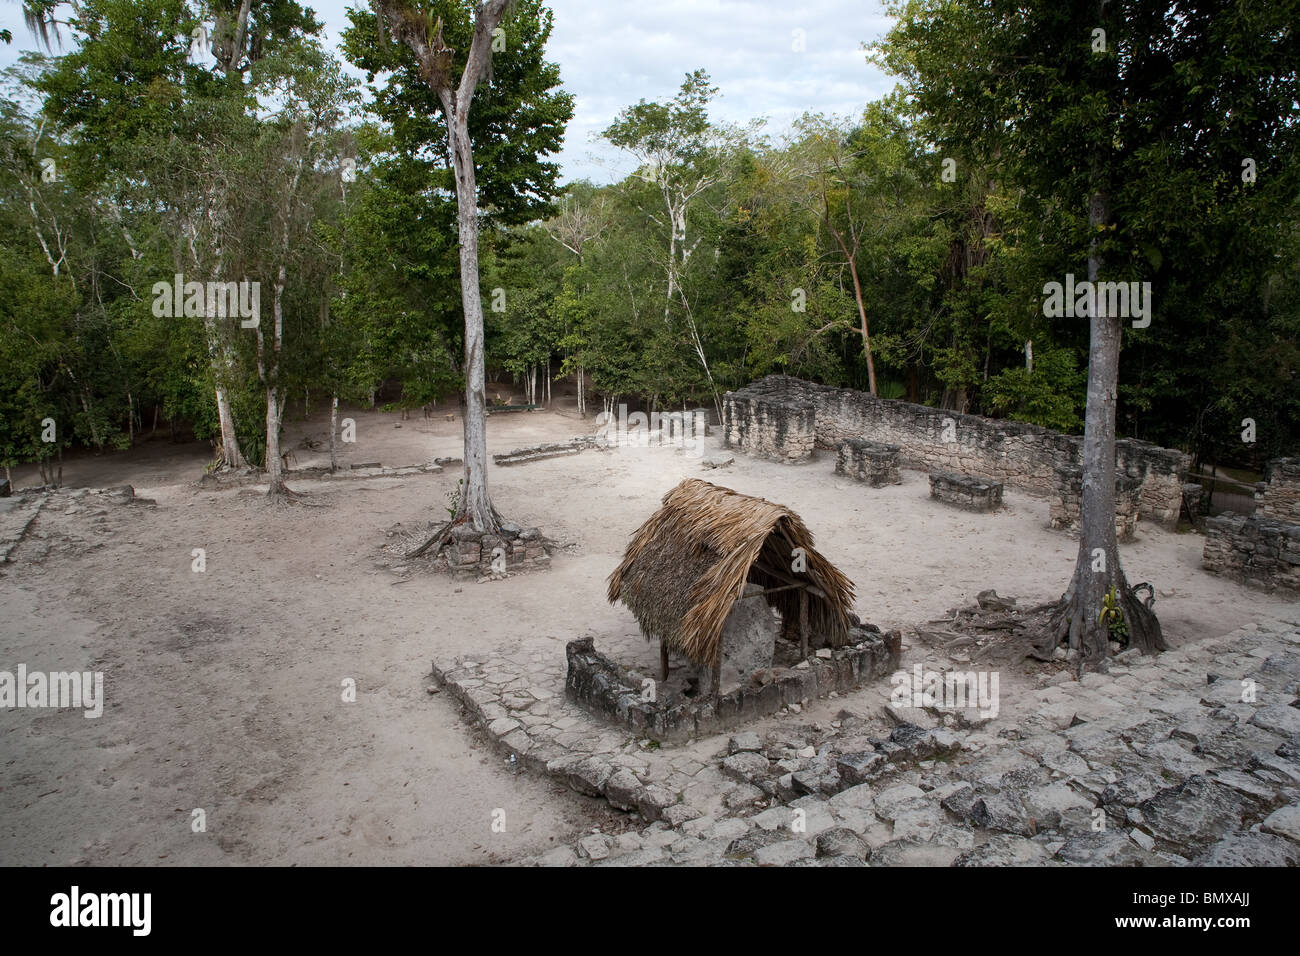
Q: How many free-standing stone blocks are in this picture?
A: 2